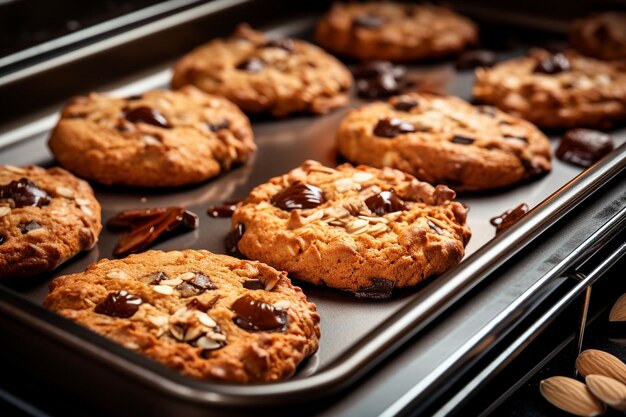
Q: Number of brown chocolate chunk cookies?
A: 9